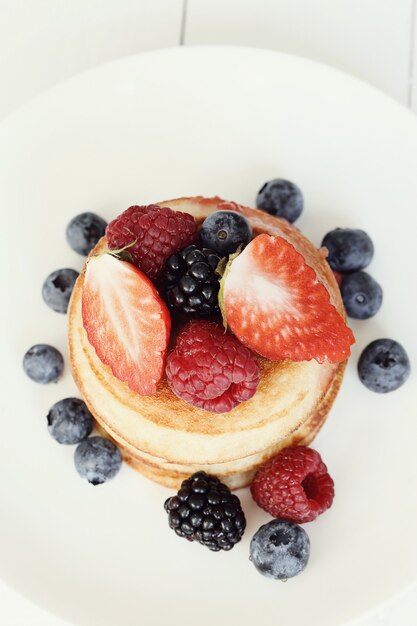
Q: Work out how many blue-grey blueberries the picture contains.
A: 11